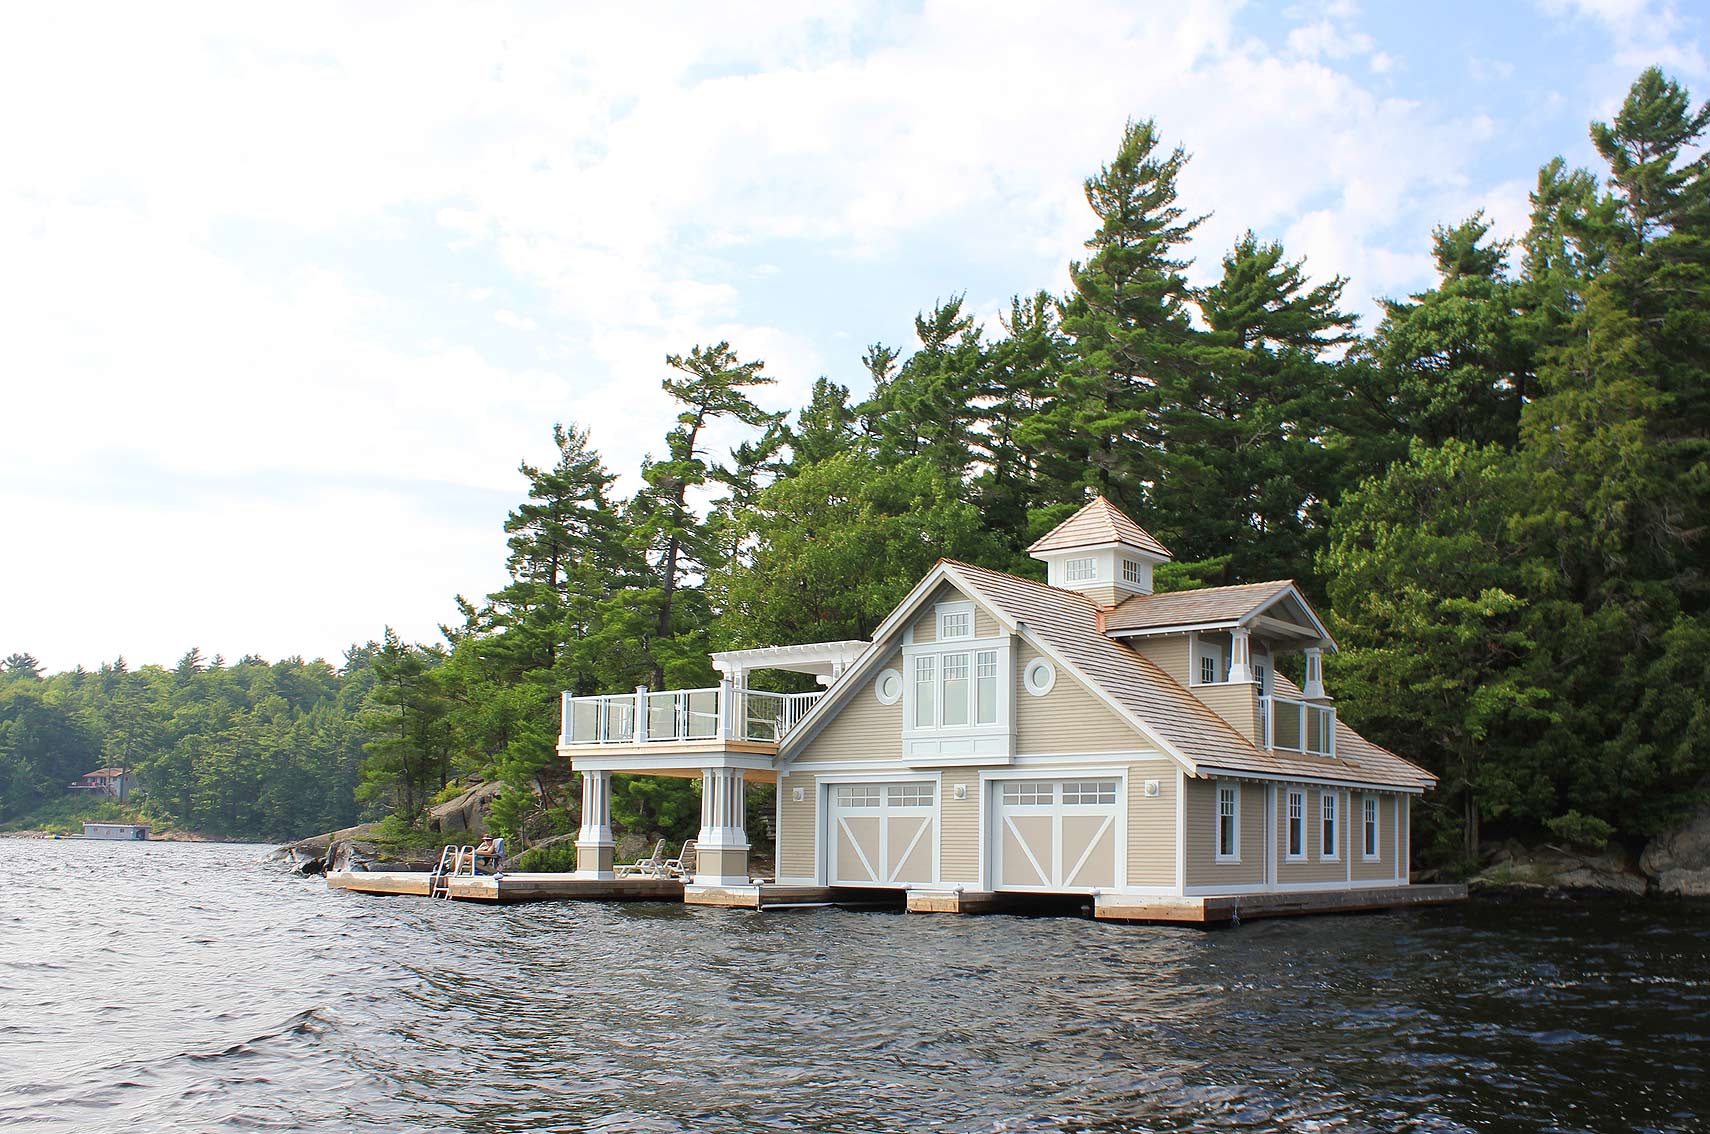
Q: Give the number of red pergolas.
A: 0